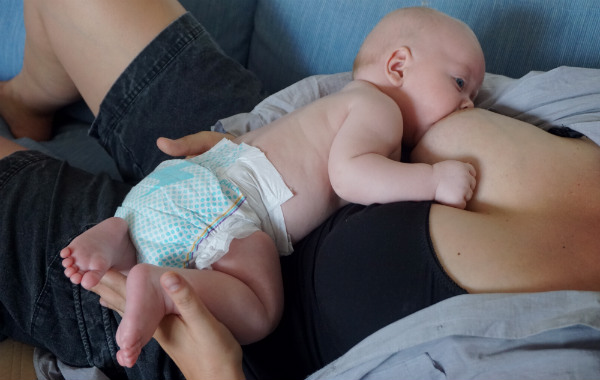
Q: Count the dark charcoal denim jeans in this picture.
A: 1